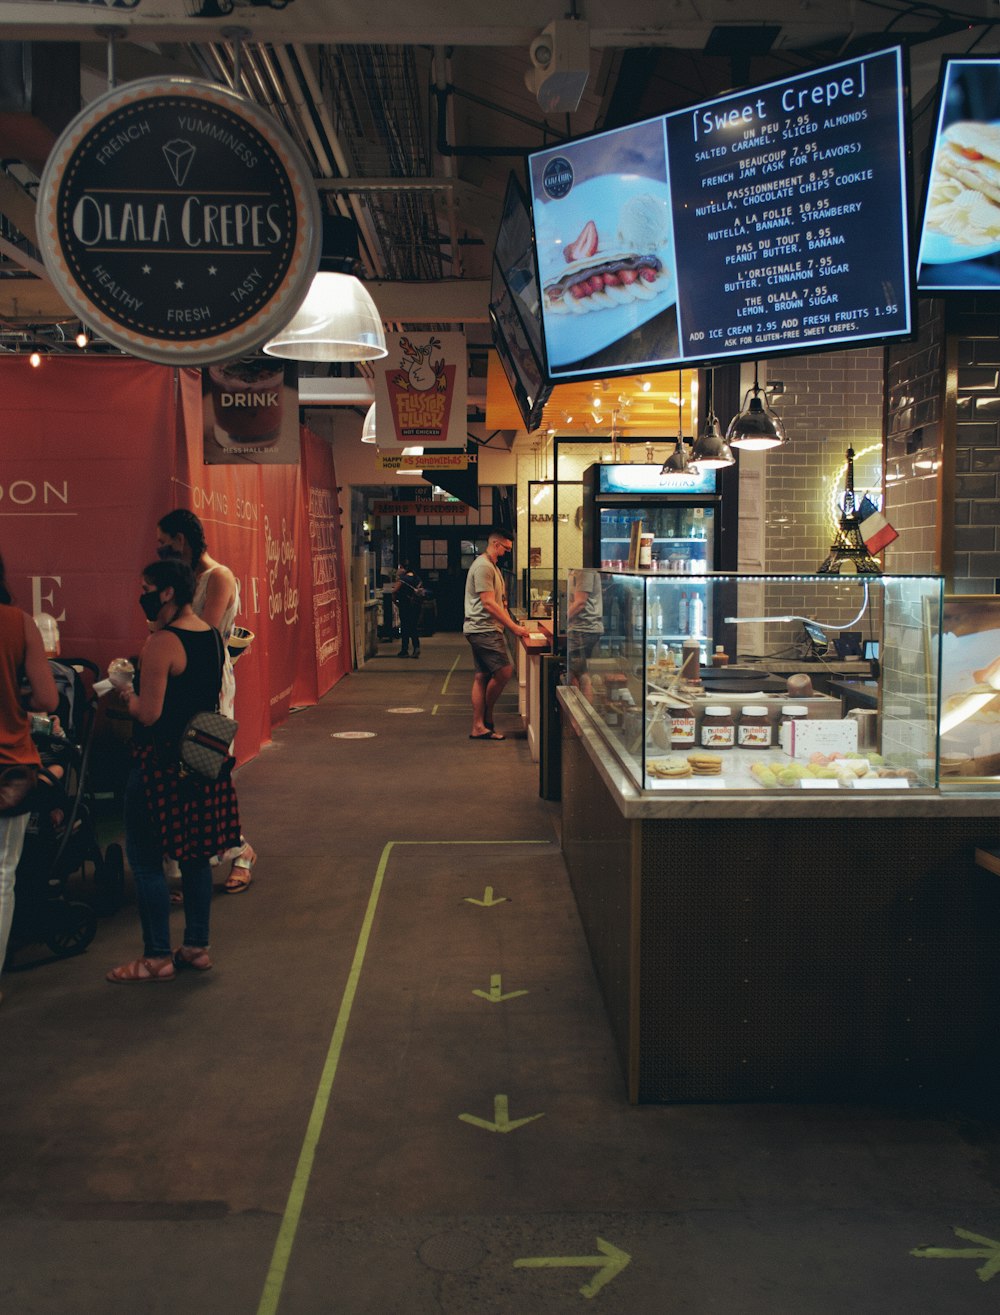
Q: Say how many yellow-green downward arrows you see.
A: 3